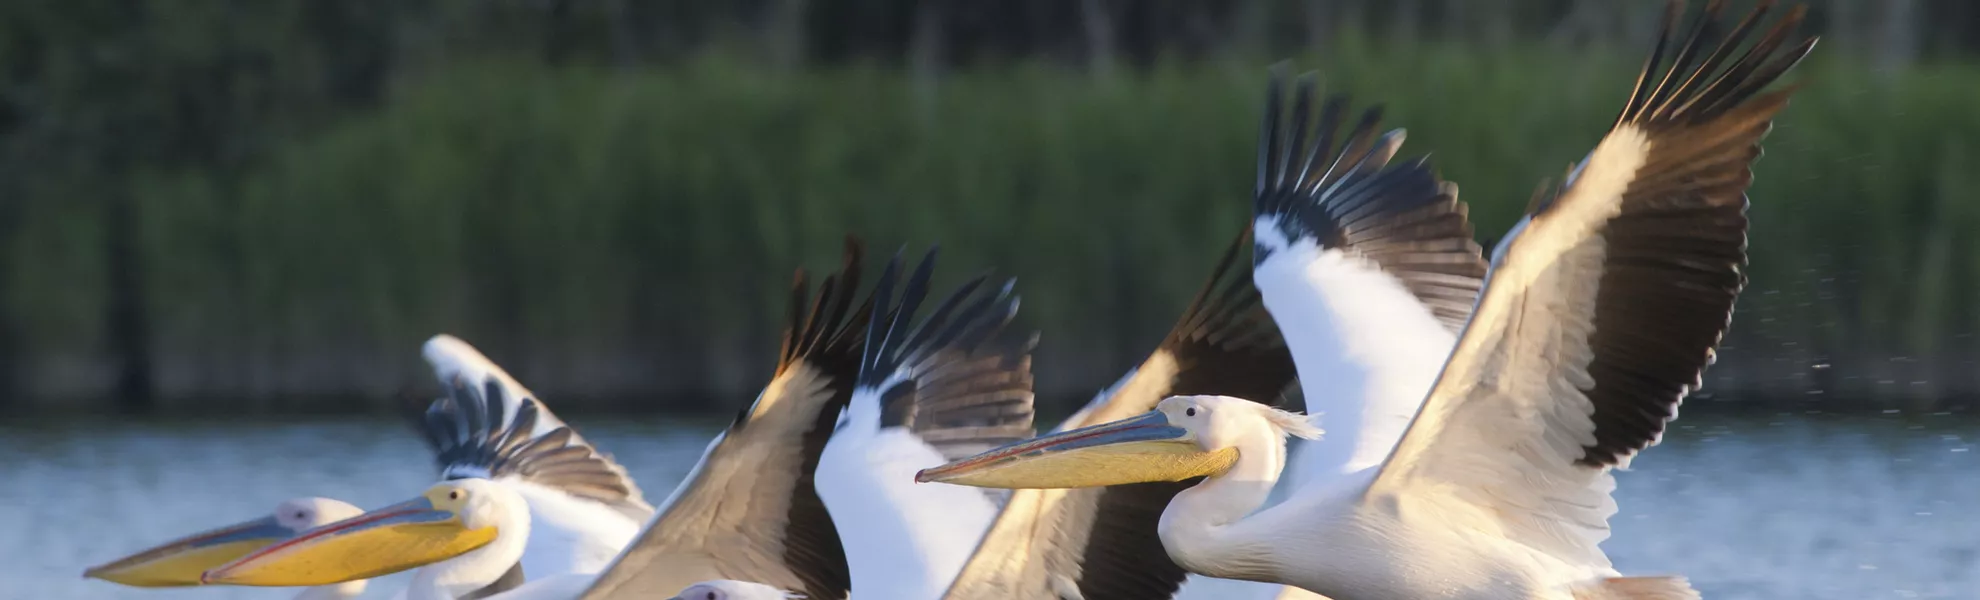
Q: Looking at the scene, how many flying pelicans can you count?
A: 4